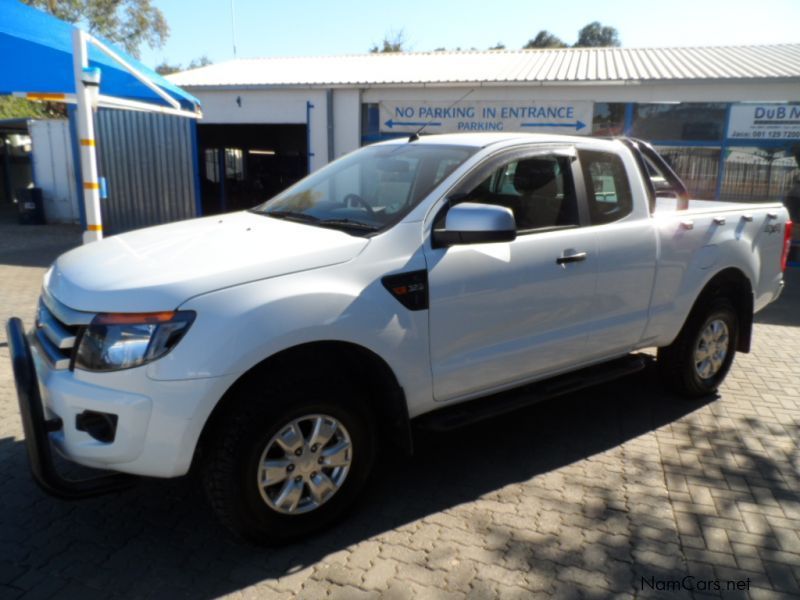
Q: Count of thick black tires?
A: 2